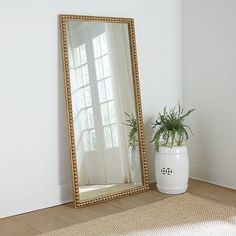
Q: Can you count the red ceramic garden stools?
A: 0